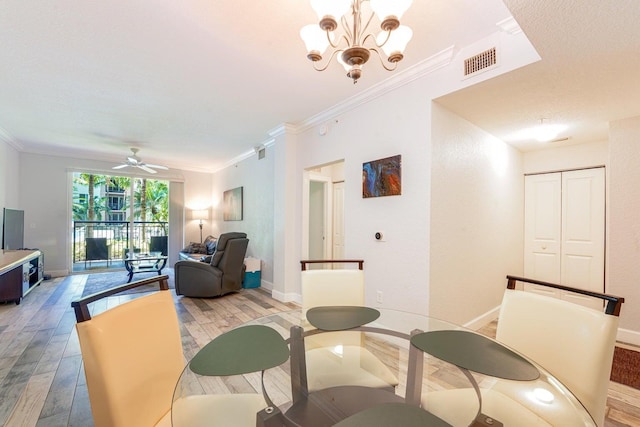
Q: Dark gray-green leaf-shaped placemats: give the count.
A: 4